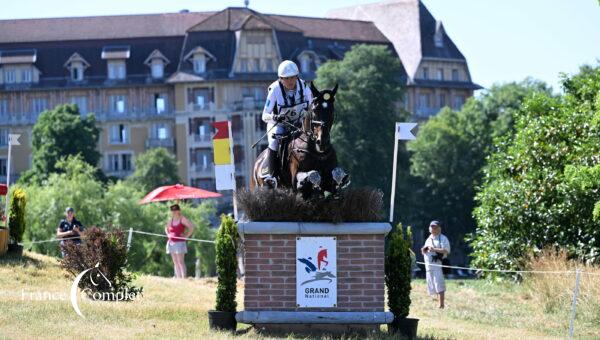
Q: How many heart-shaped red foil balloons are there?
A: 0